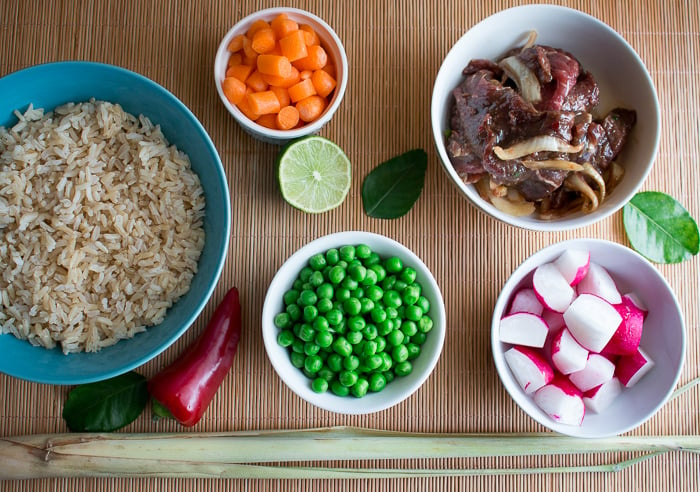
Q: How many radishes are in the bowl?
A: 14